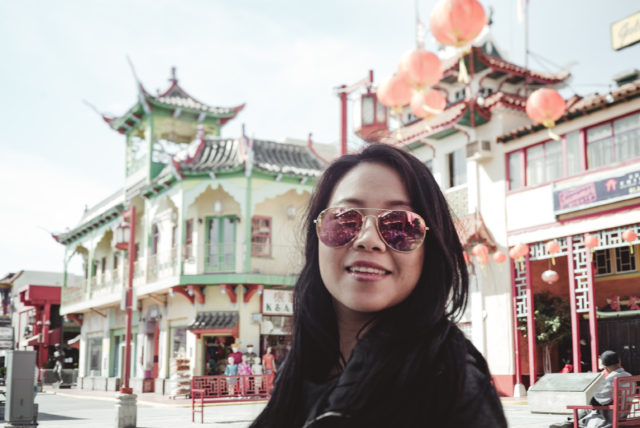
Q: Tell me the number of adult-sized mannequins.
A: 3